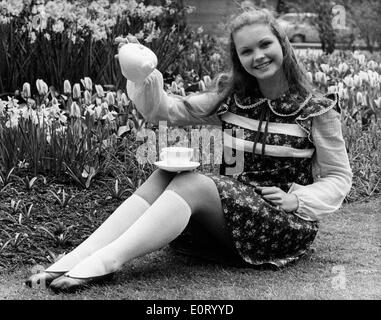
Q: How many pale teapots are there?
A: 1